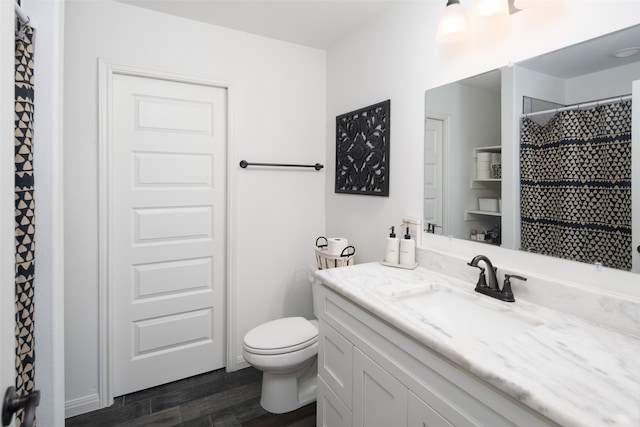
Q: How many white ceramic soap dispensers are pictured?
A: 2